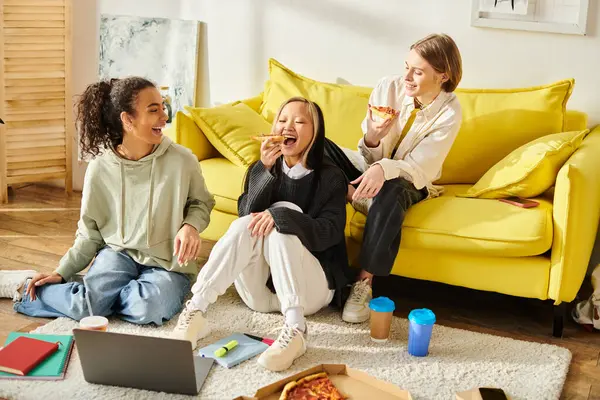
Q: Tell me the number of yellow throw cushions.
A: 2